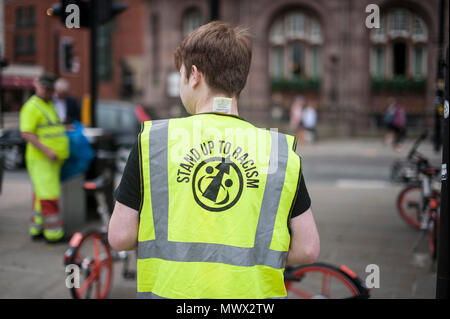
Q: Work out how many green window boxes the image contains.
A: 2